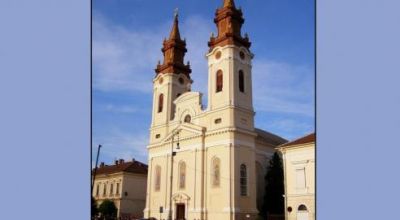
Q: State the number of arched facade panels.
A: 3